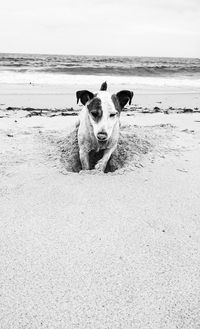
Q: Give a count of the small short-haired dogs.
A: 1